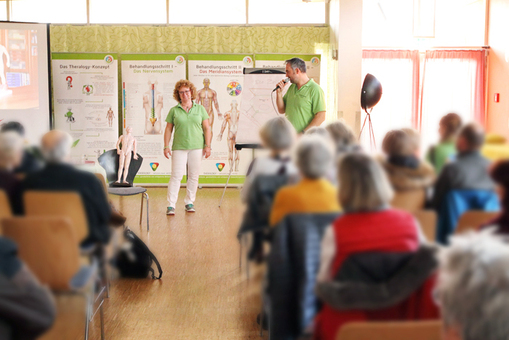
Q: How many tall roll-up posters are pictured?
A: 4